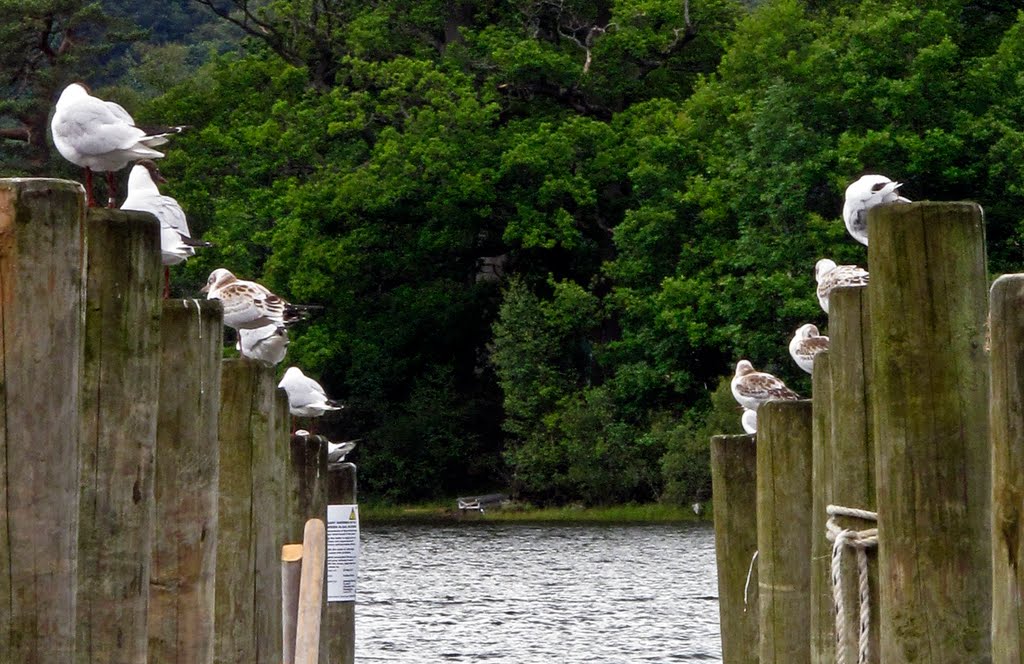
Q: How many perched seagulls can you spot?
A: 11